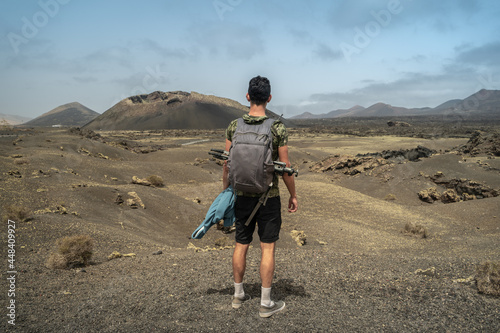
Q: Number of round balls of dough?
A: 0